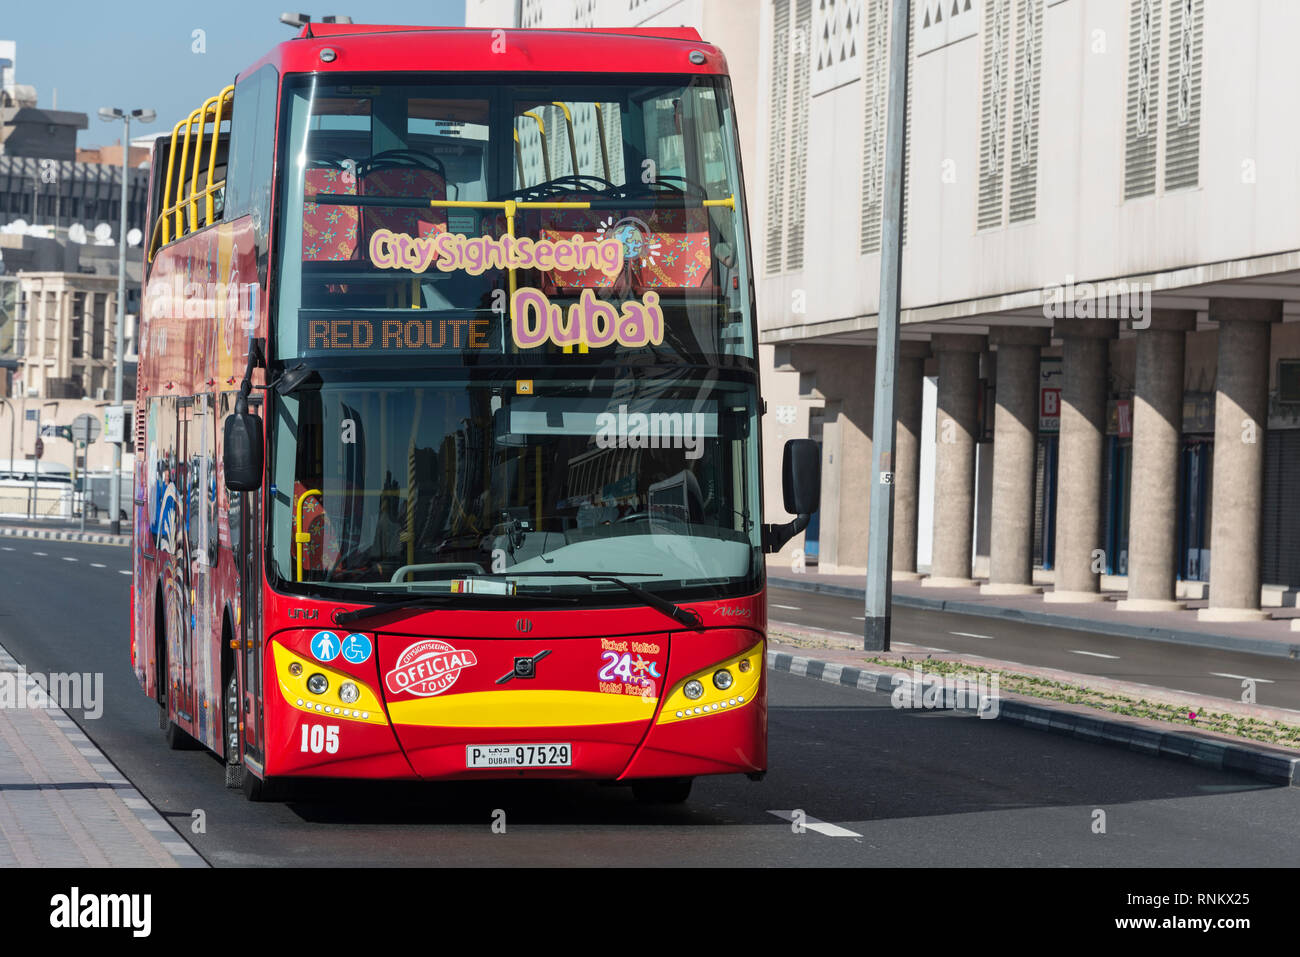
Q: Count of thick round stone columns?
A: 6